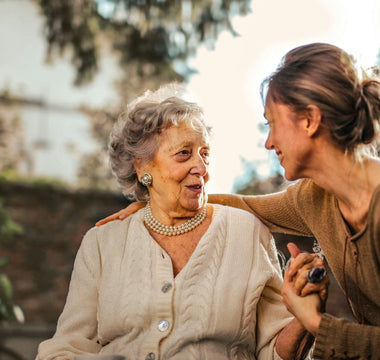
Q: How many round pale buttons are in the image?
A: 3